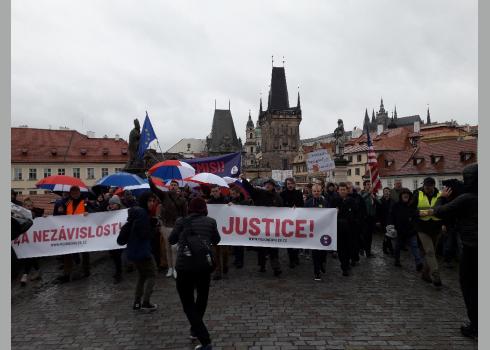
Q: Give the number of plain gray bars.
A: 2